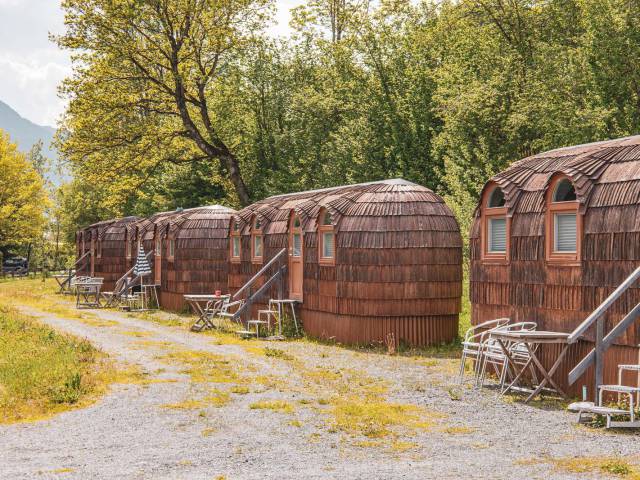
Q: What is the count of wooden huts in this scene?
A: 4